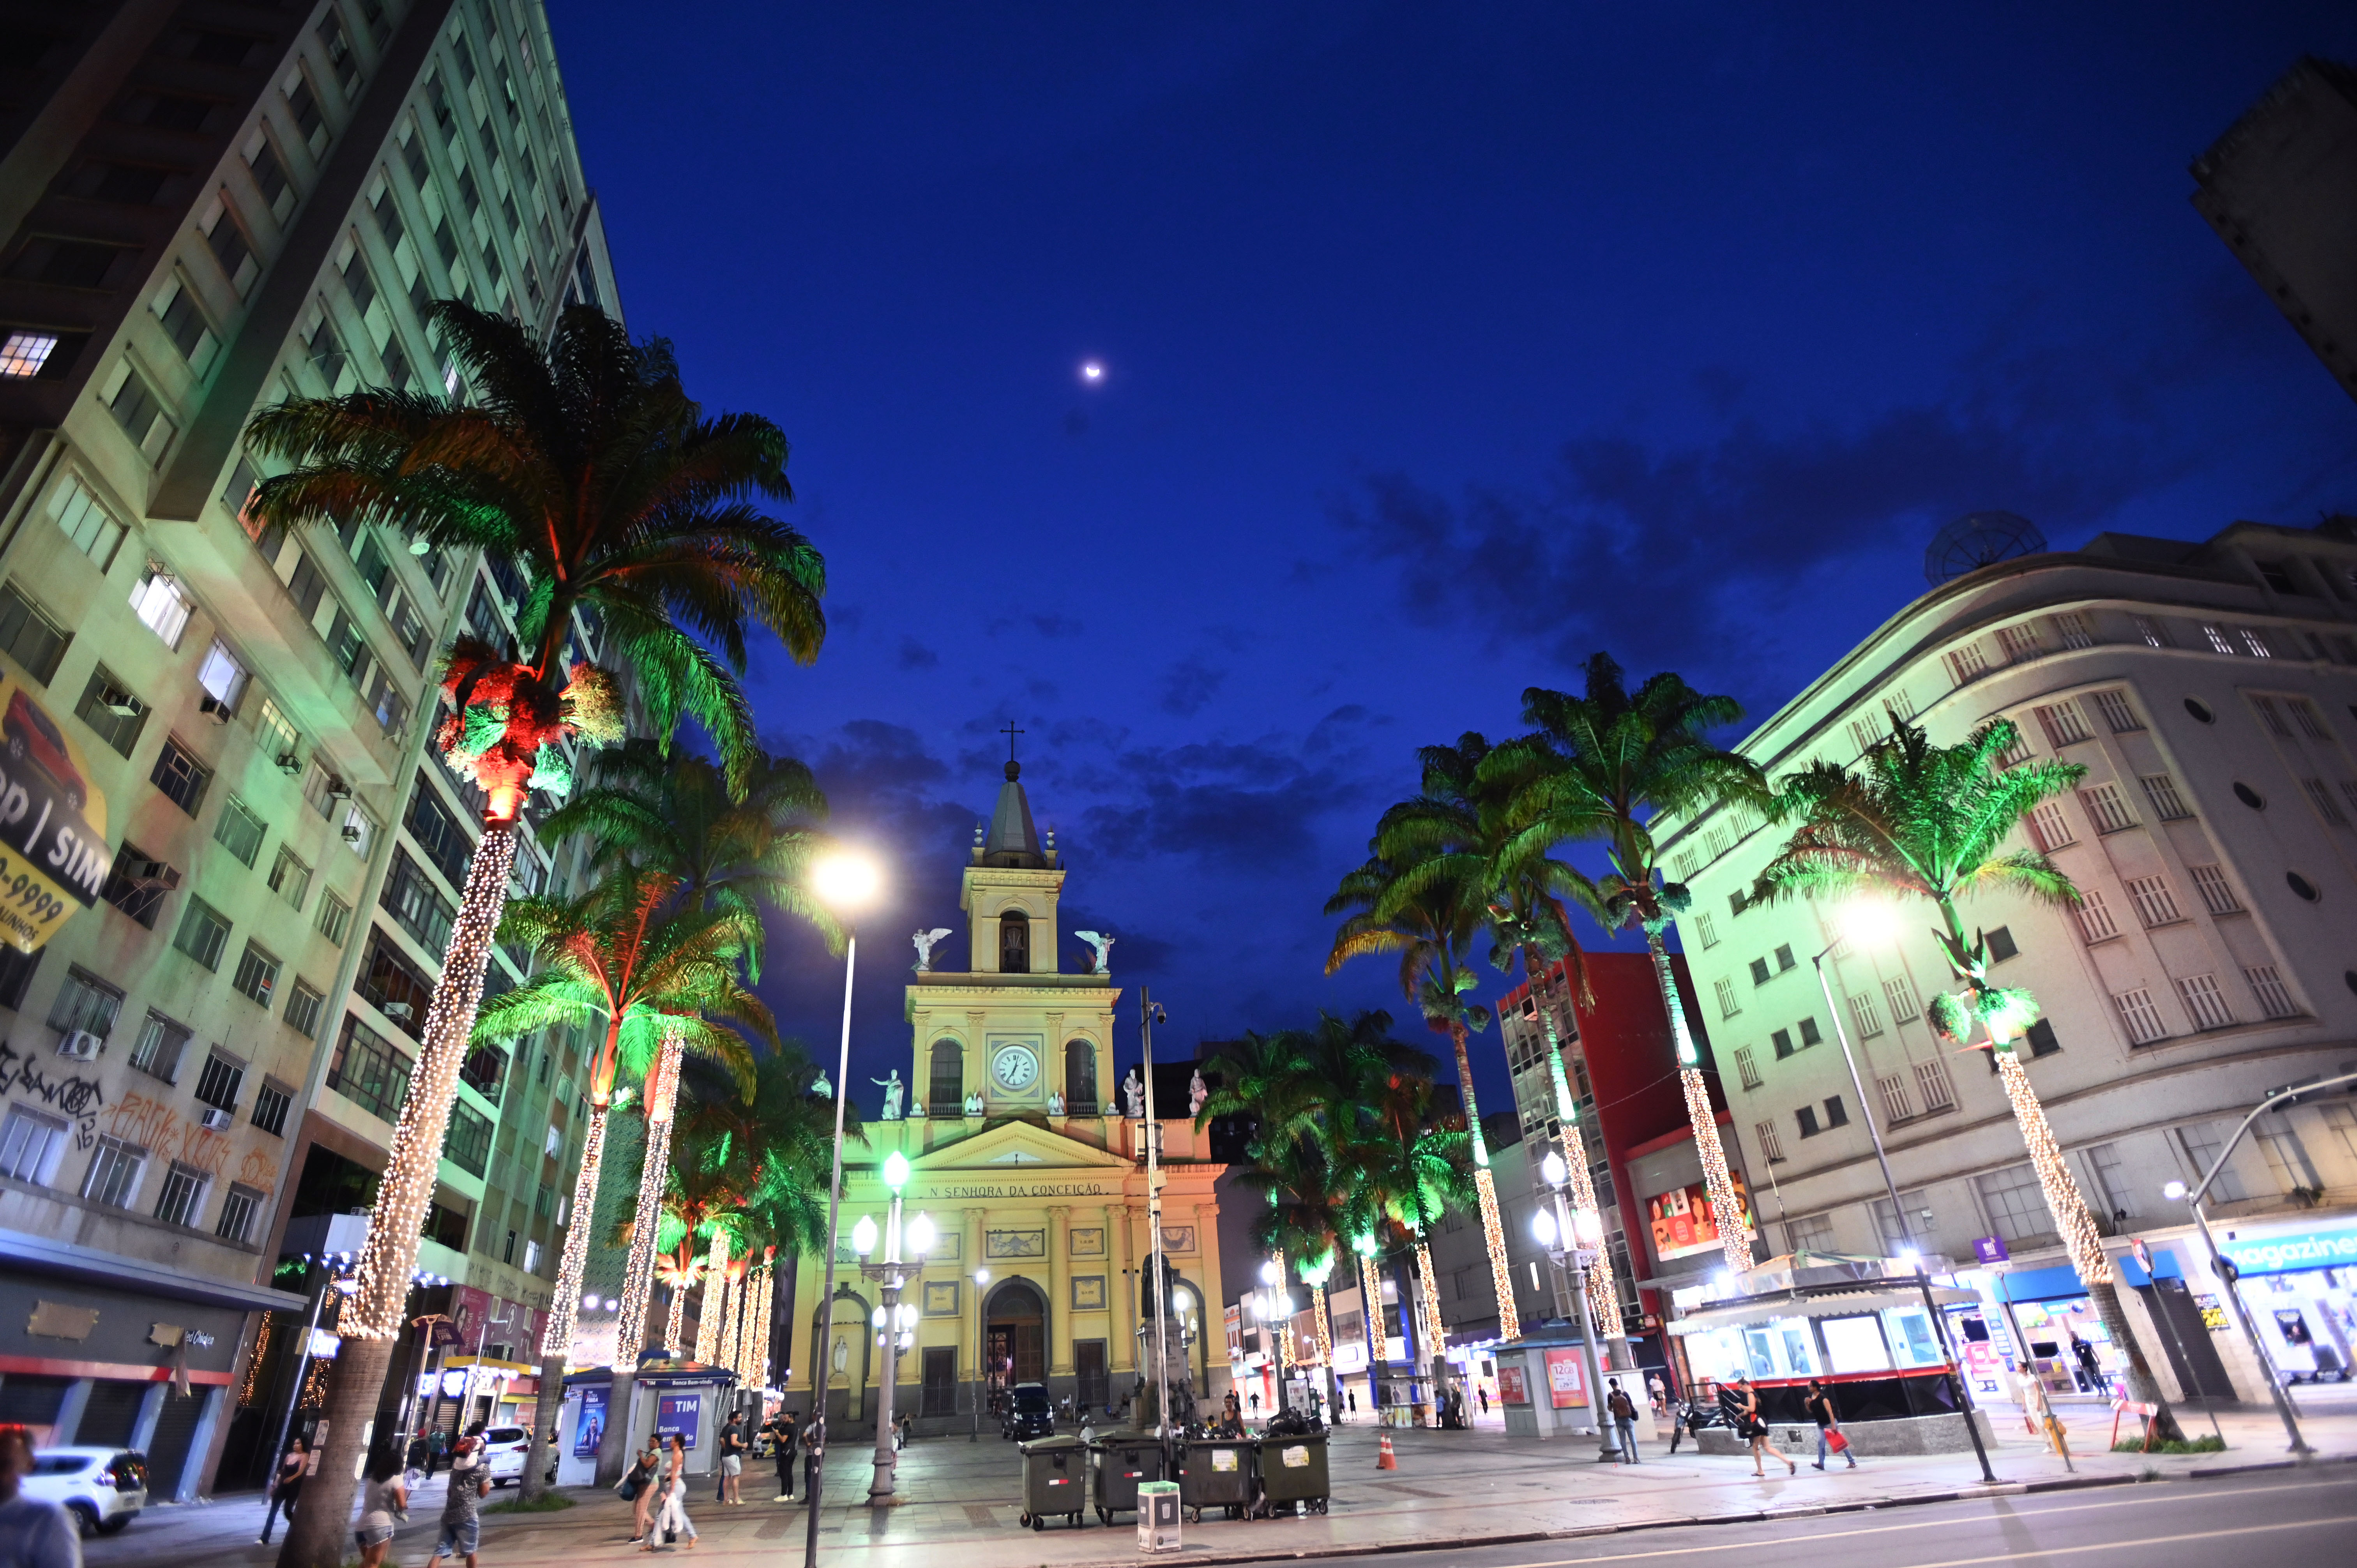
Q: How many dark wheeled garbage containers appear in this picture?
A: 4